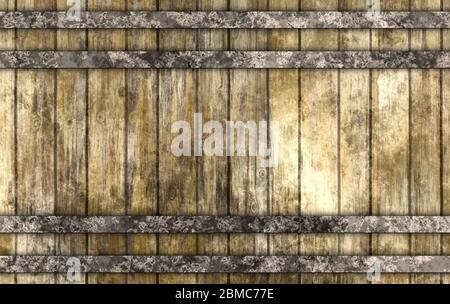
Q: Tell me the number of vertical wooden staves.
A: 14